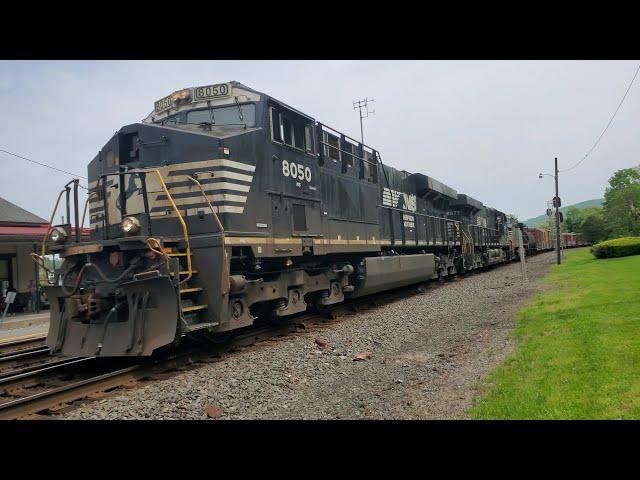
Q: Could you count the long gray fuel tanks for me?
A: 1